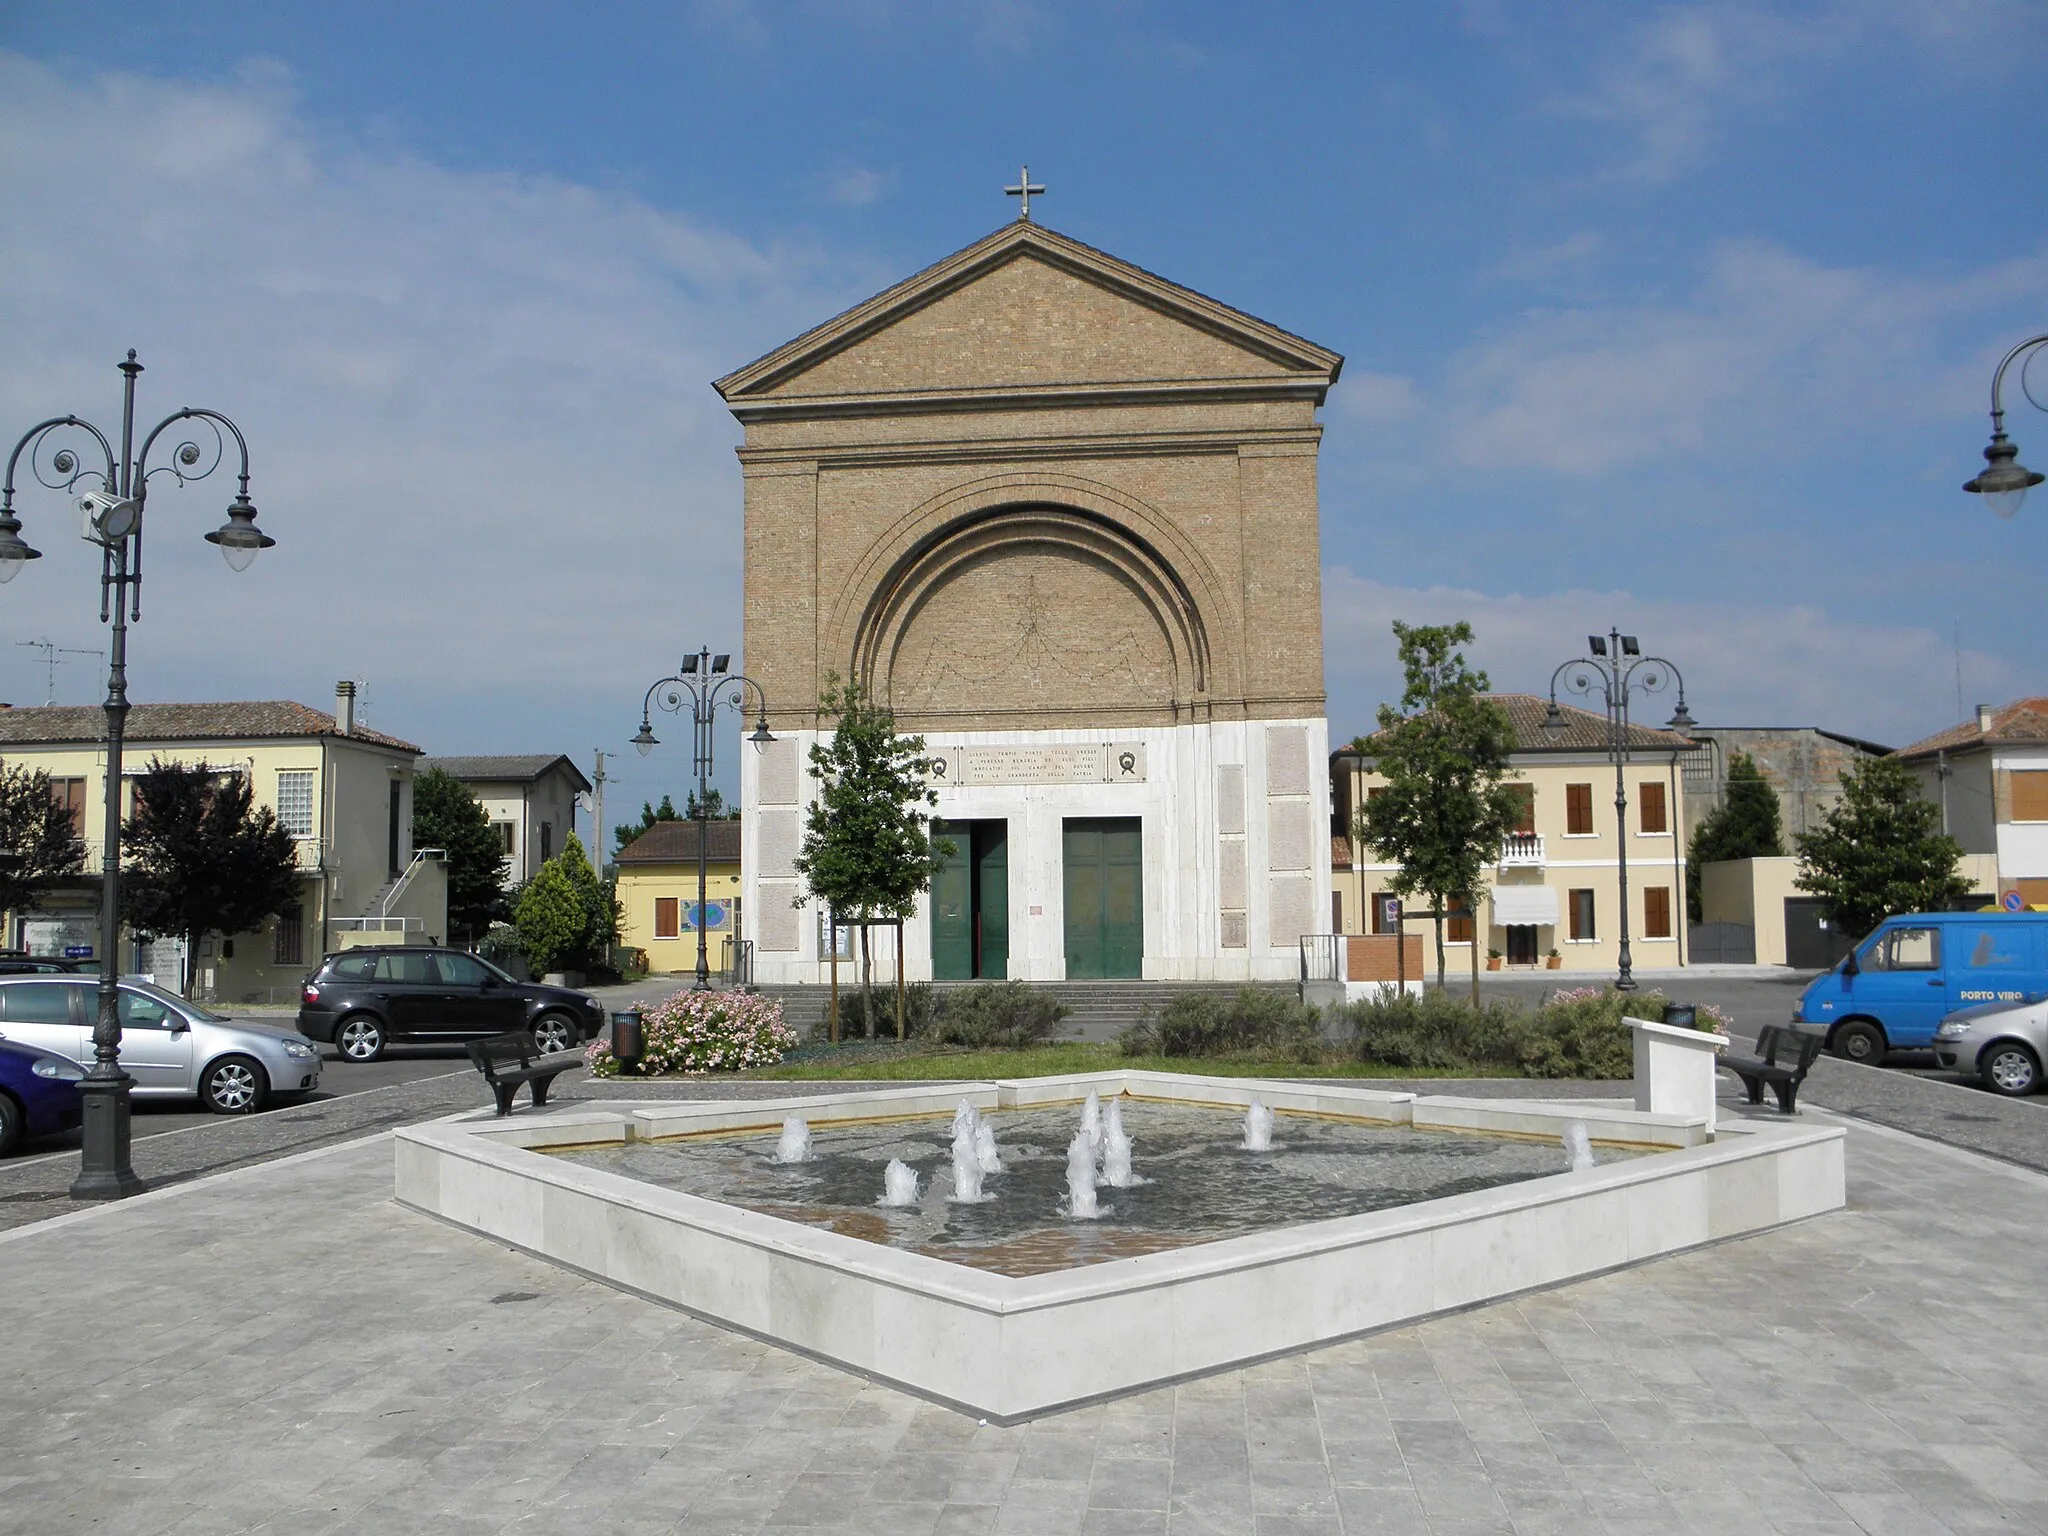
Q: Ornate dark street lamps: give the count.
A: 4